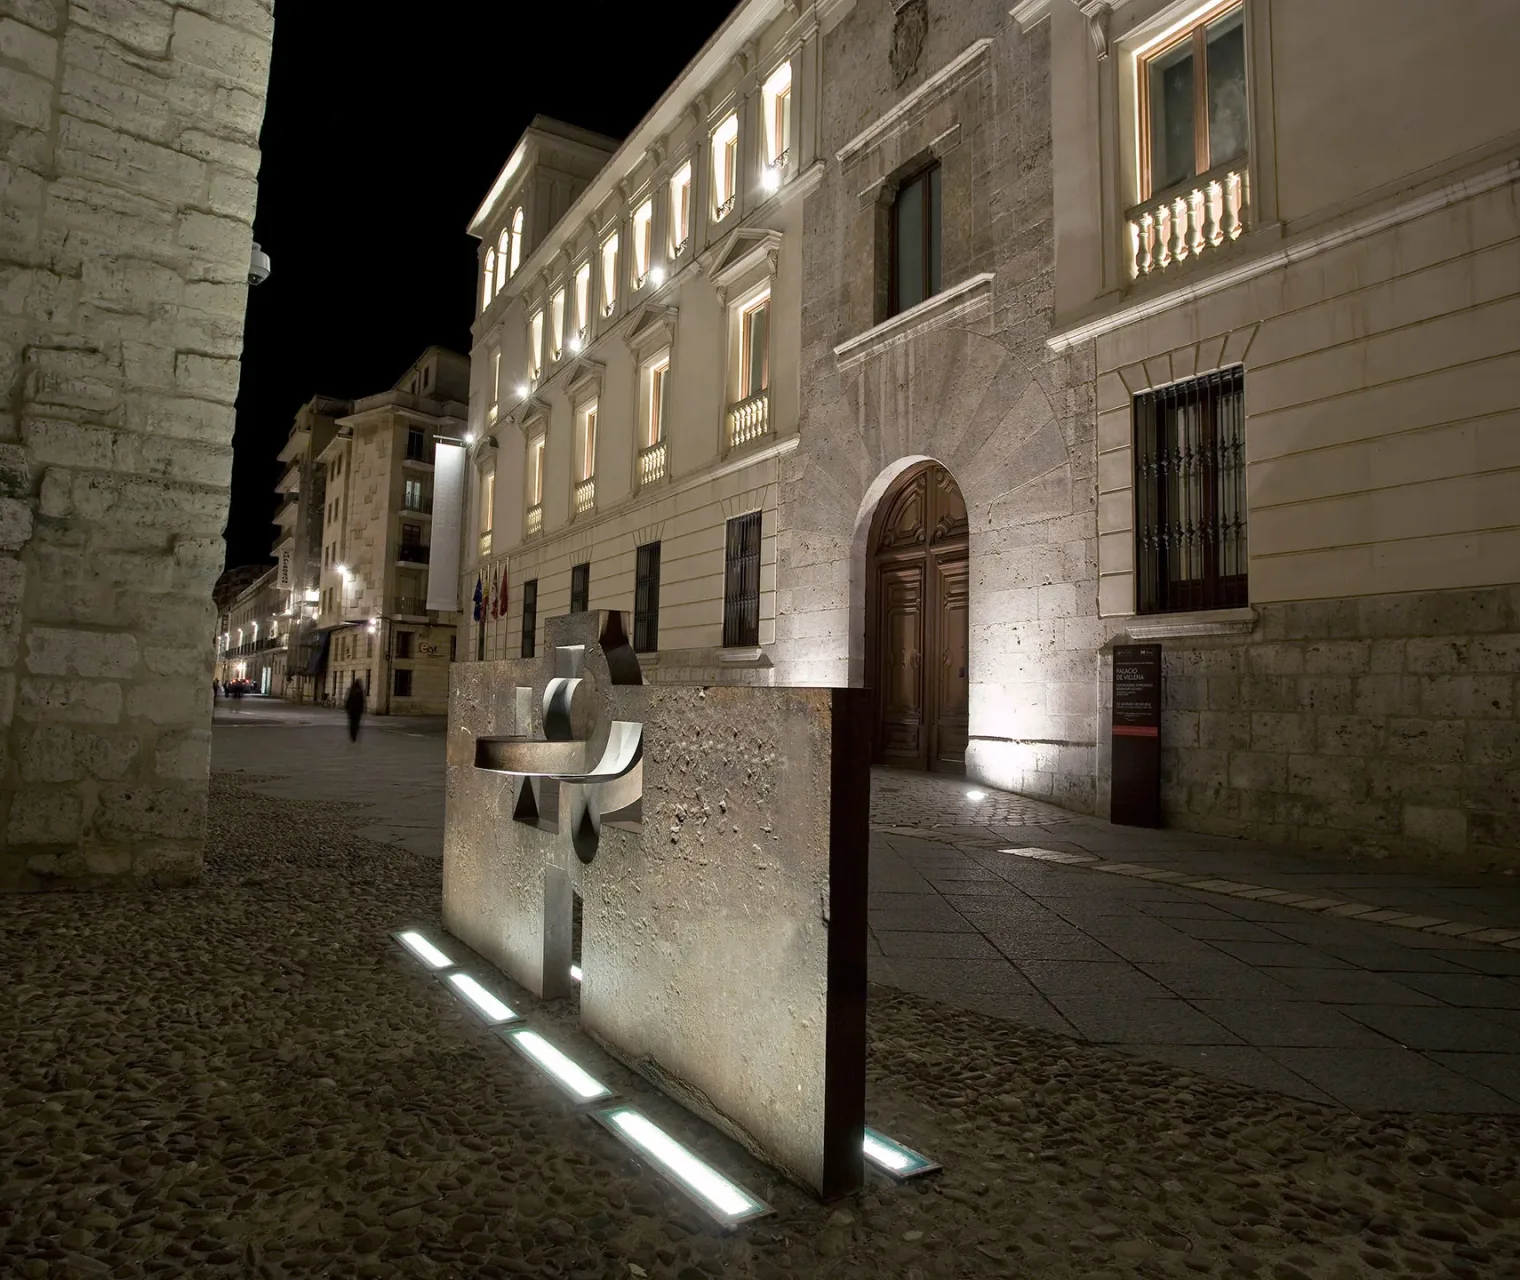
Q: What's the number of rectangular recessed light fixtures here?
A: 6